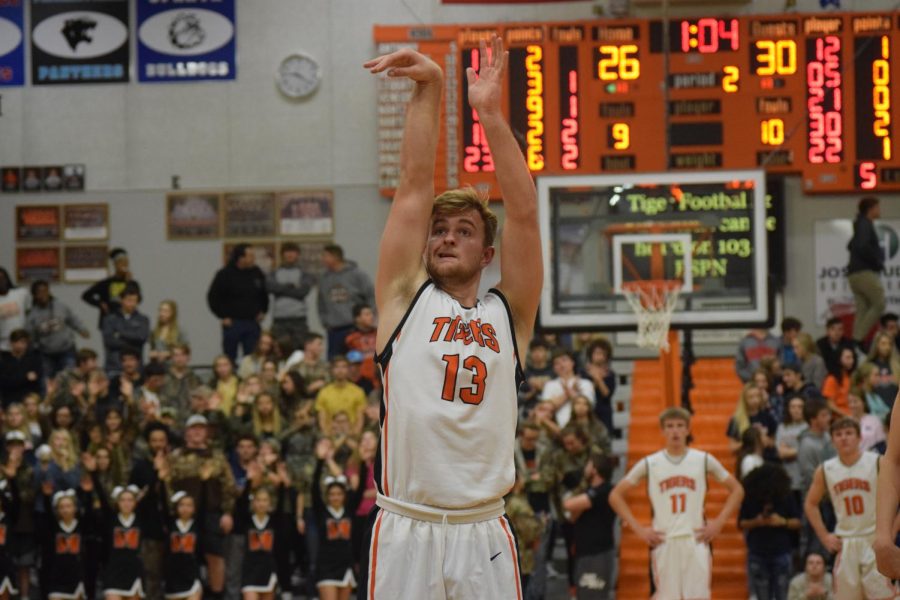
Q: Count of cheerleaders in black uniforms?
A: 6